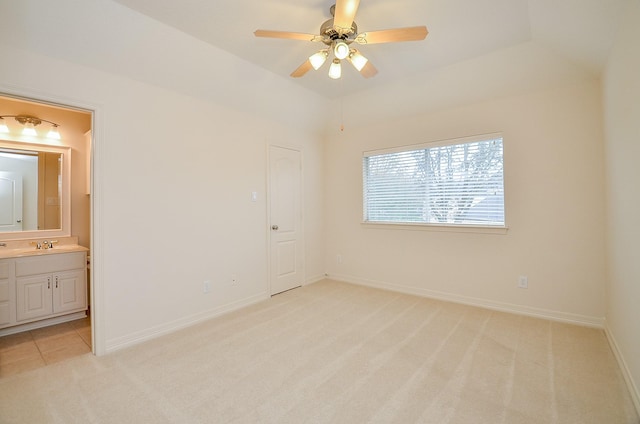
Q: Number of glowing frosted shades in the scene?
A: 7